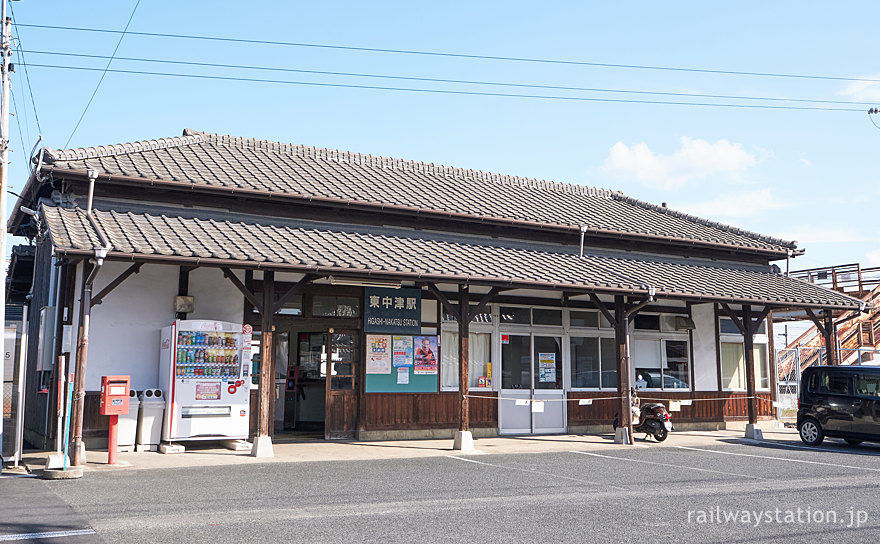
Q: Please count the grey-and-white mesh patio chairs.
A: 0